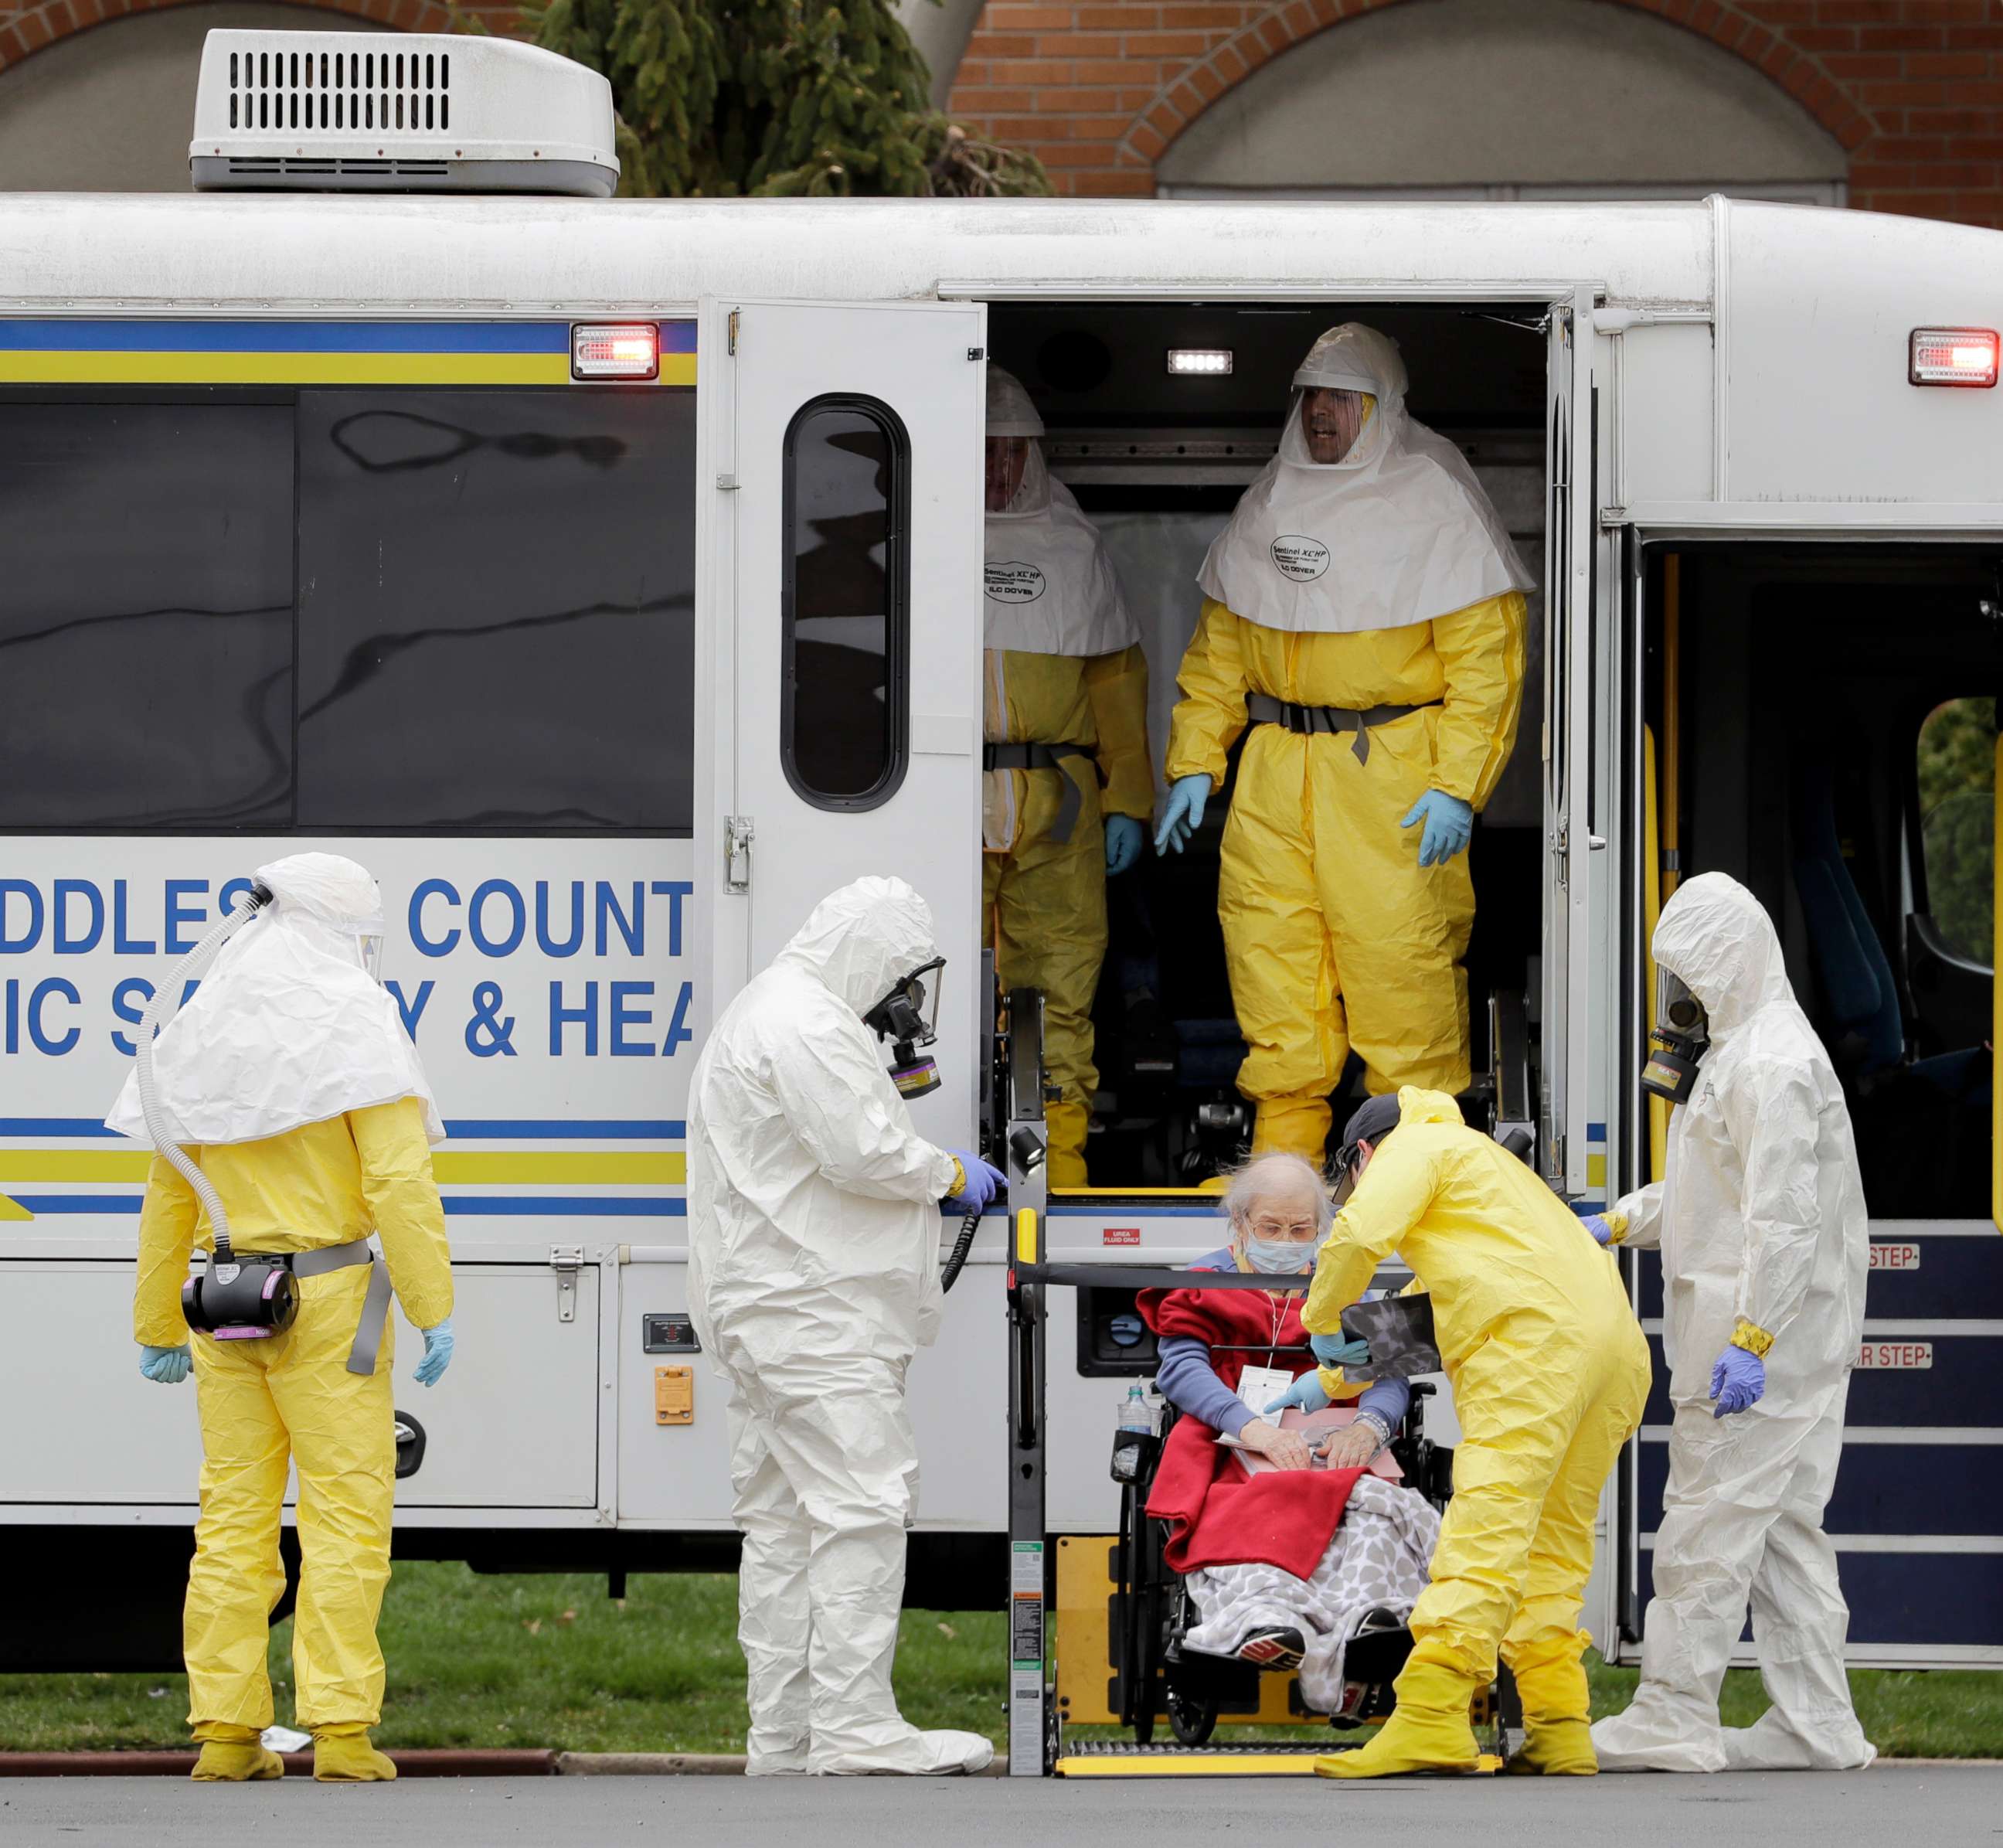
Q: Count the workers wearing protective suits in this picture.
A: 6